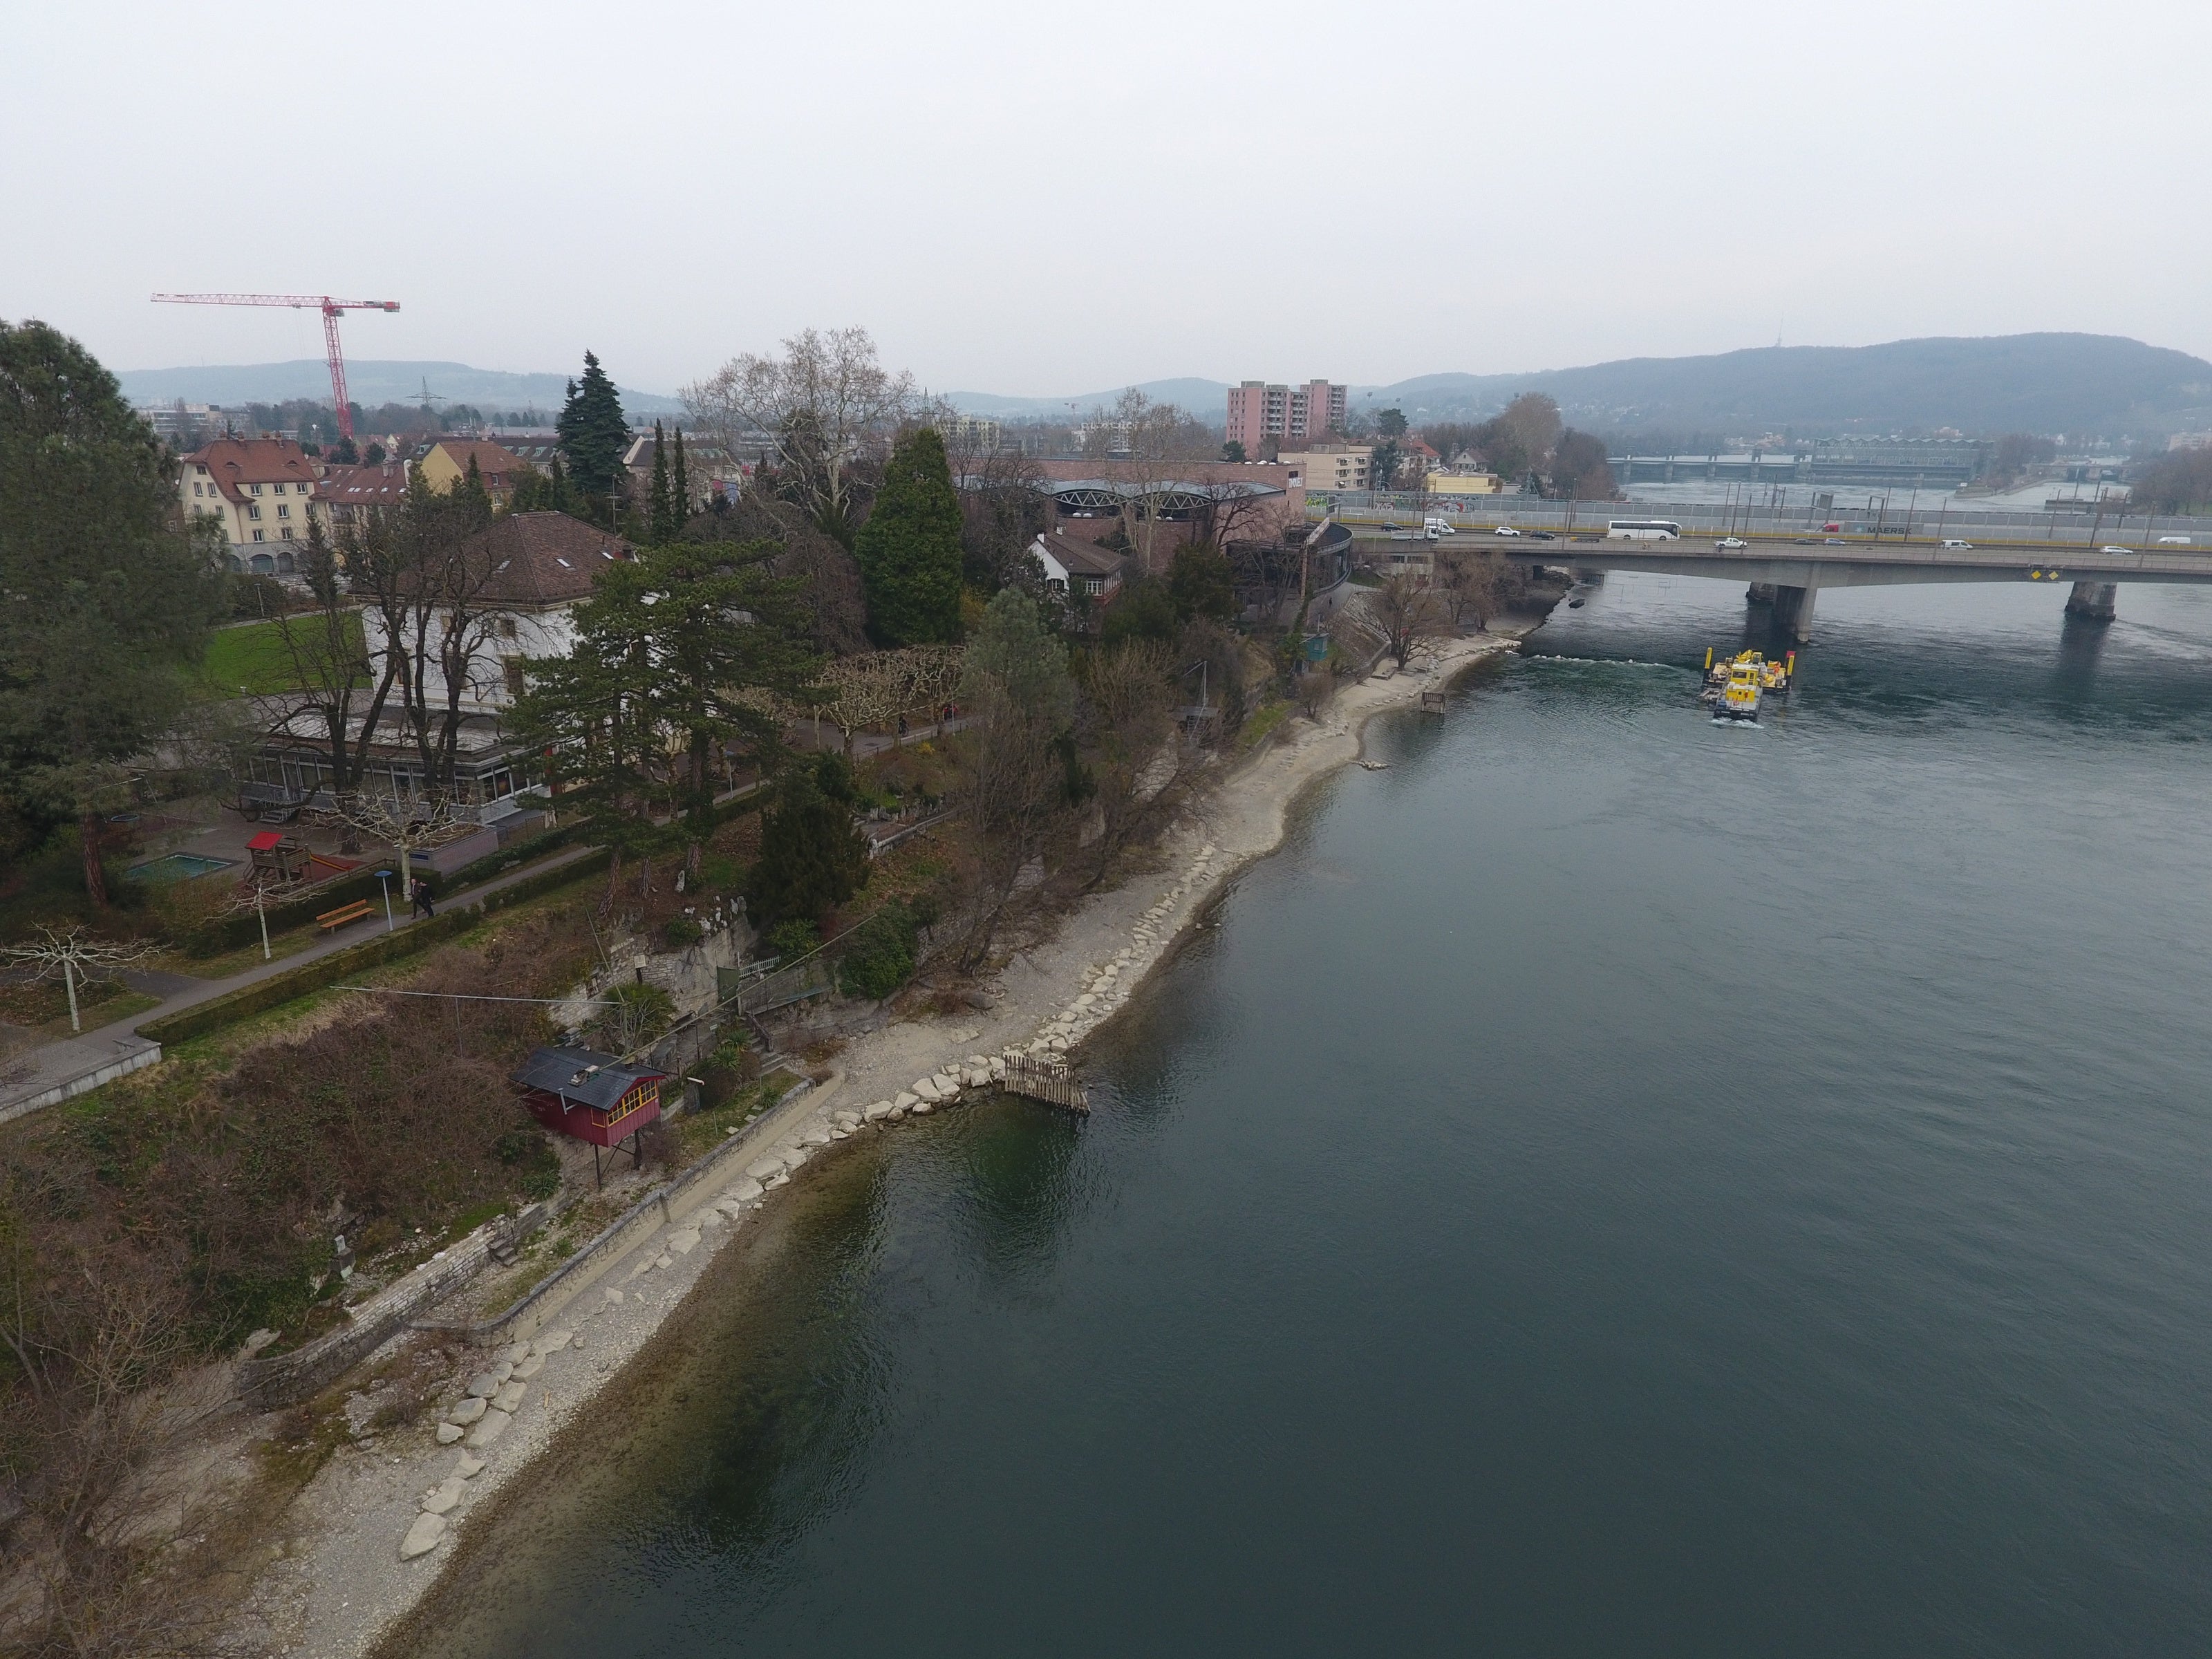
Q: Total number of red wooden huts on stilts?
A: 1